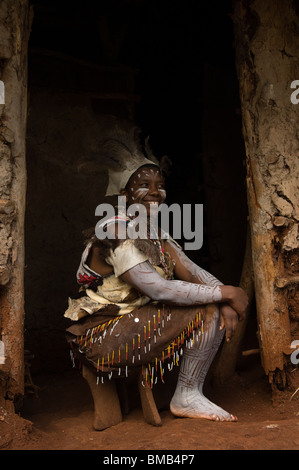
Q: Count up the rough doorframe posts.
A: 2